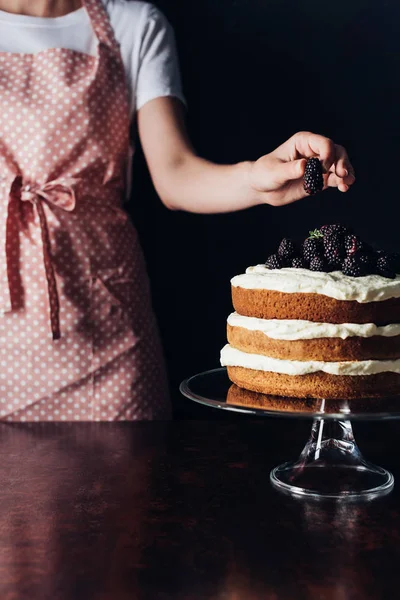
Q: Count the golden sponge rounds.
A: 3